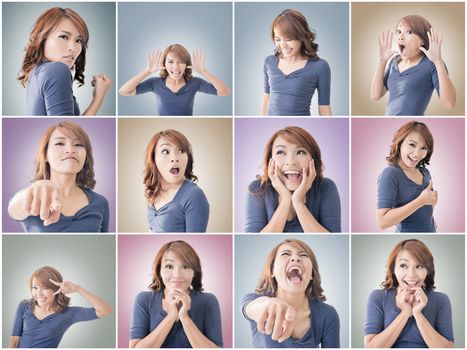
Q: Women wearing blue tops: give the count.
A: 12